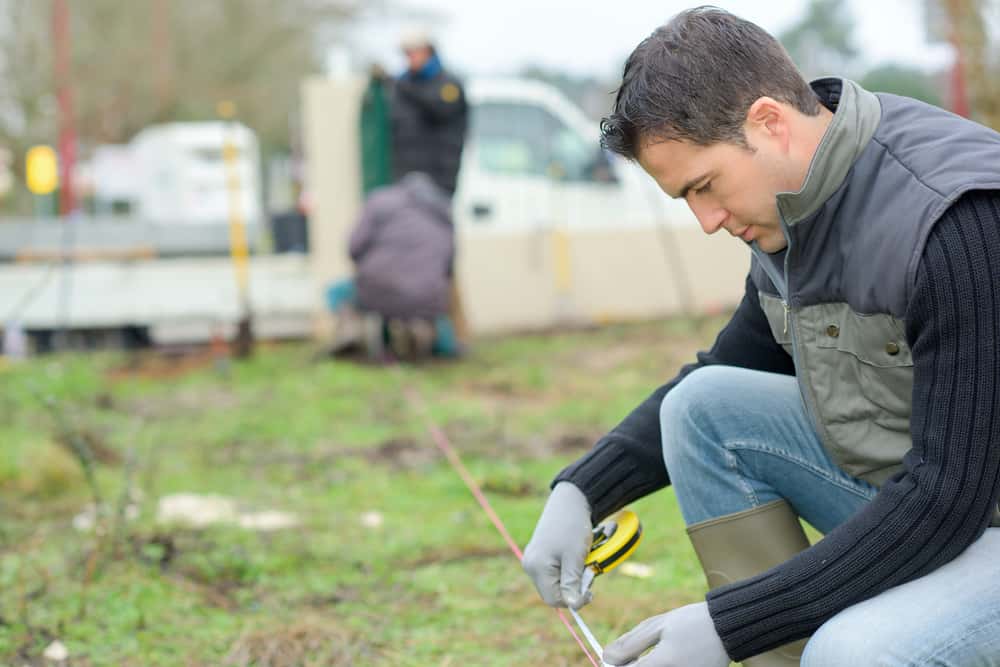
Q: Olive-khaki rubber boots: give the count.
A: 1